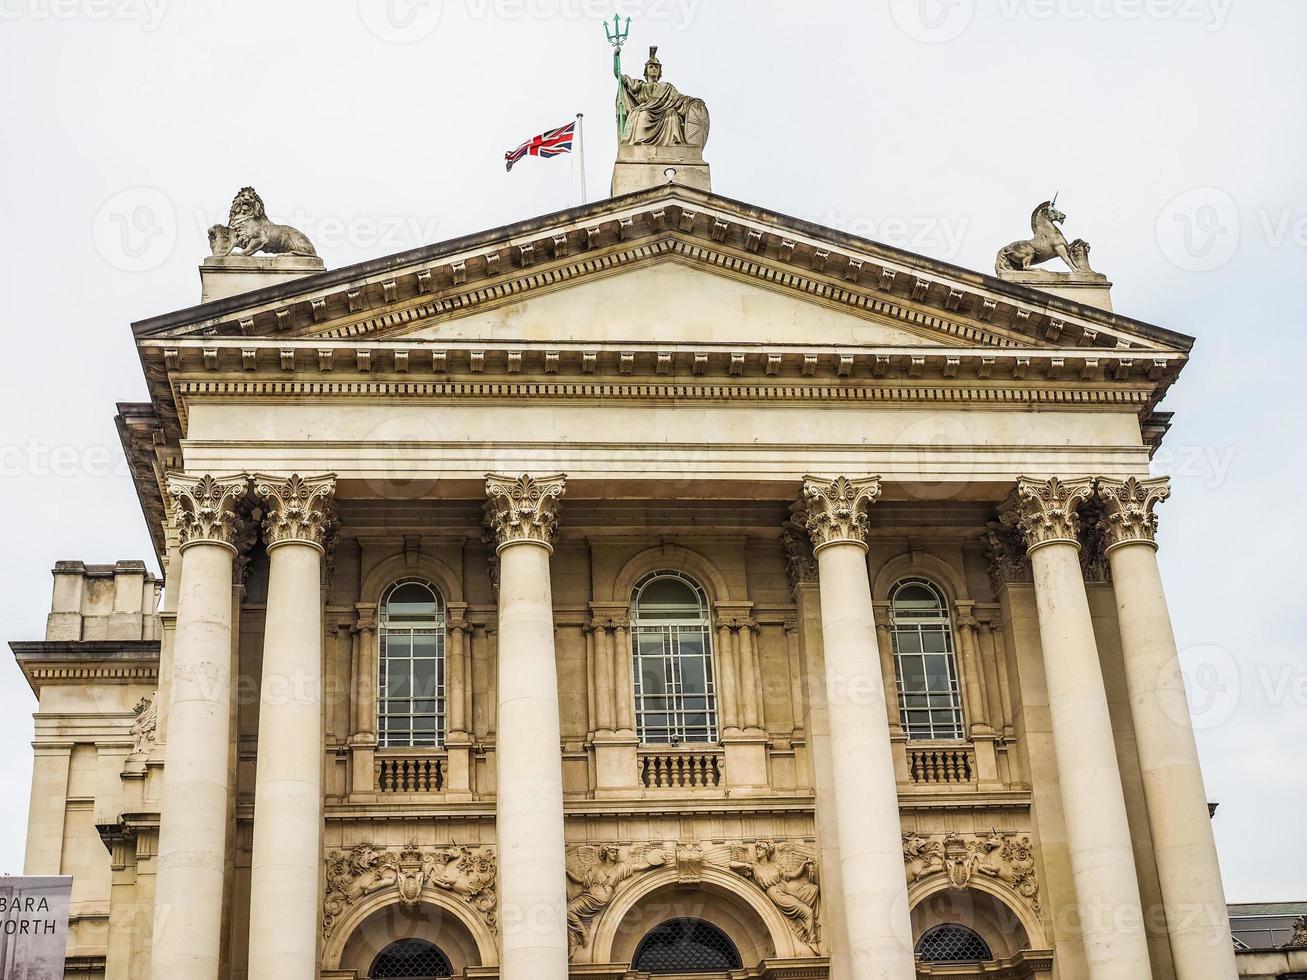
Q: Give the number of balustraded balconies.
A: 3